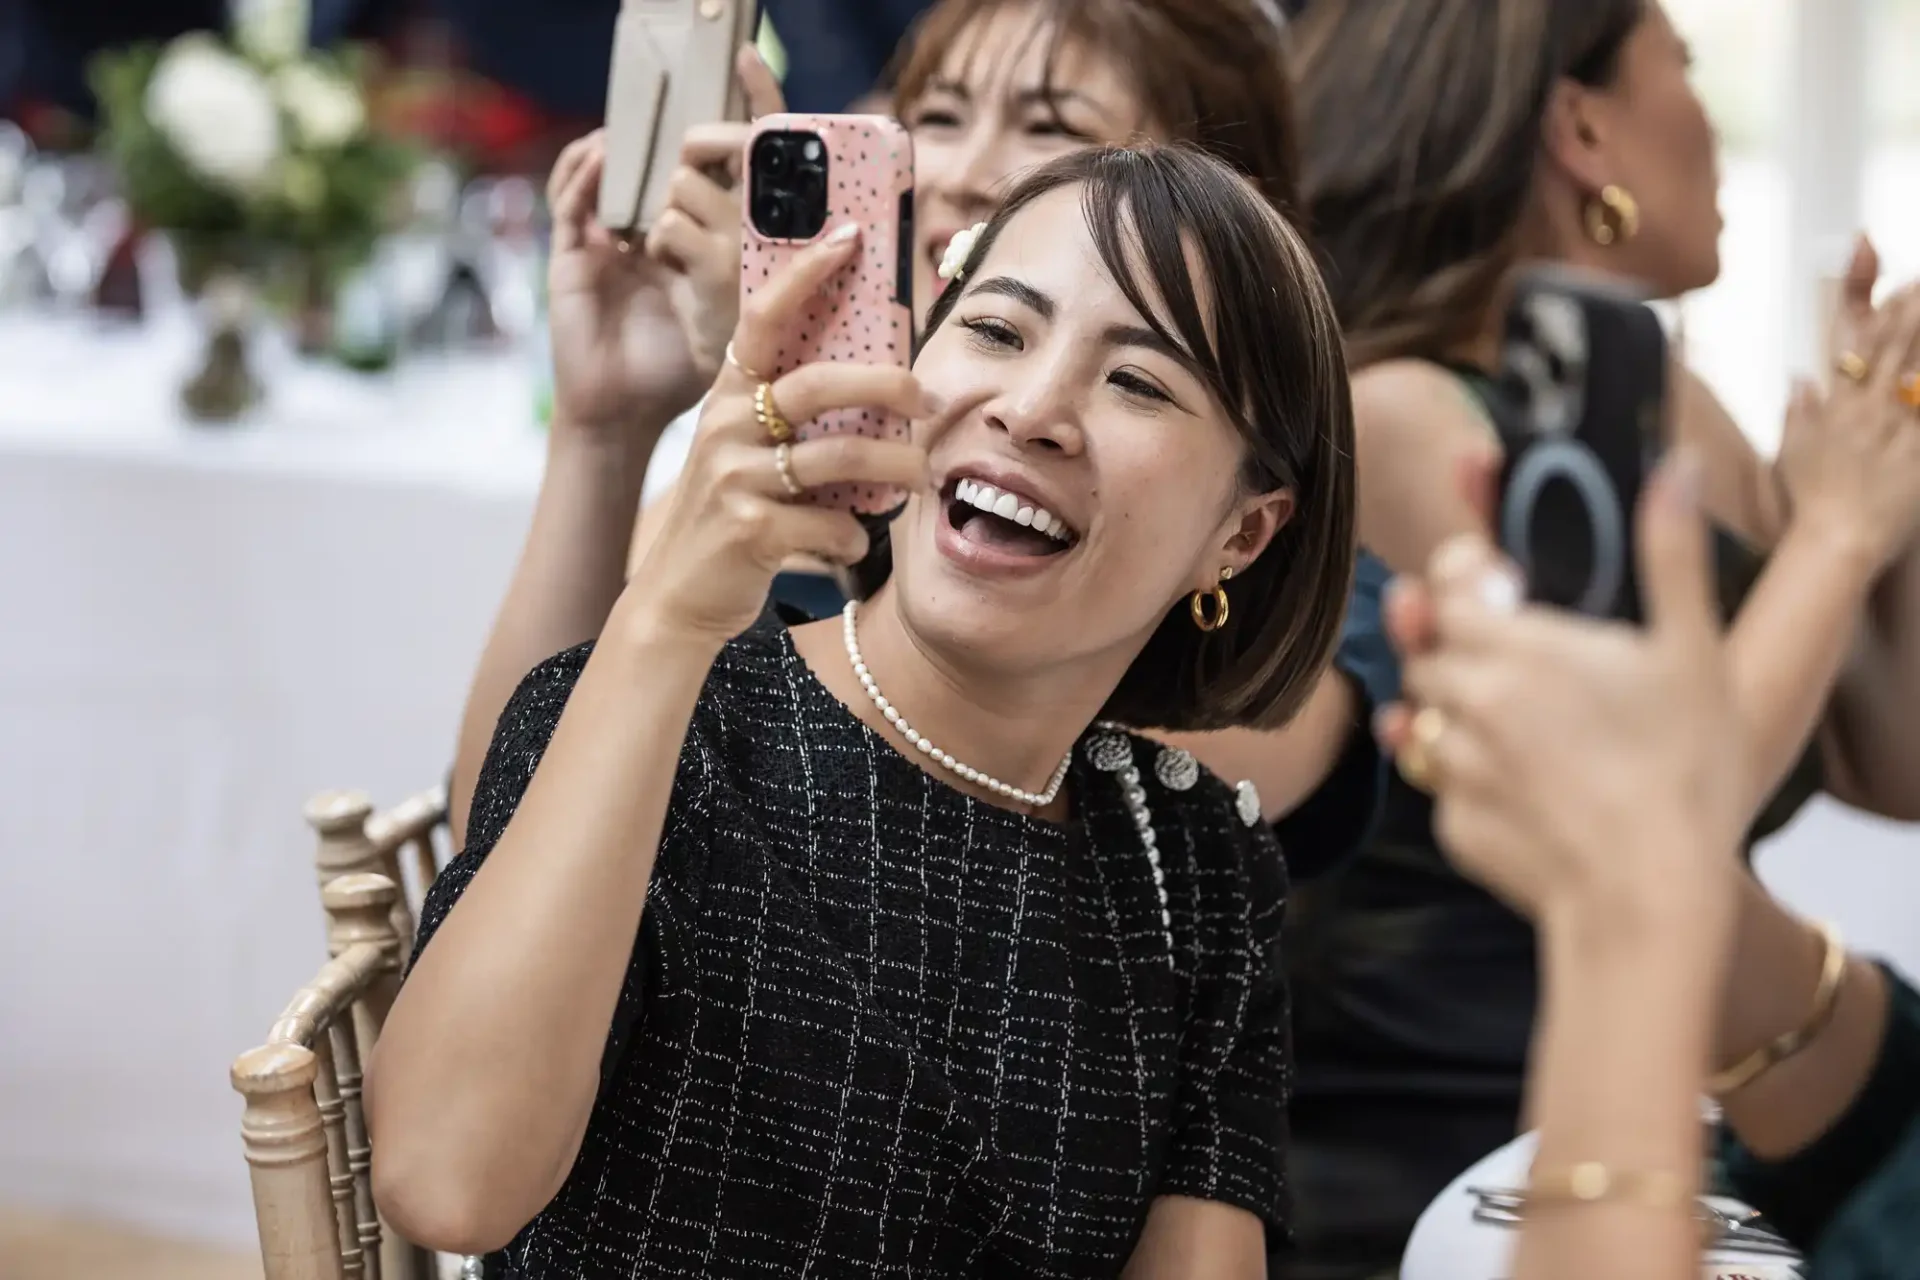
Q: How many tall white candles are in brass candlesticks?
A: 0